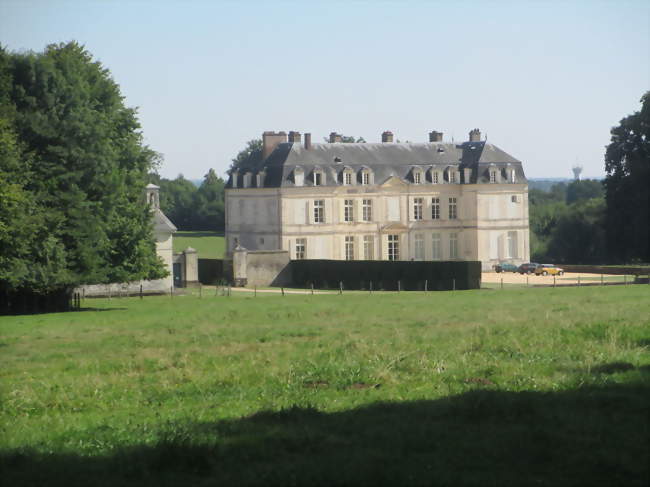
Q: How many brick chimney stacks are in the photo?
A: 7